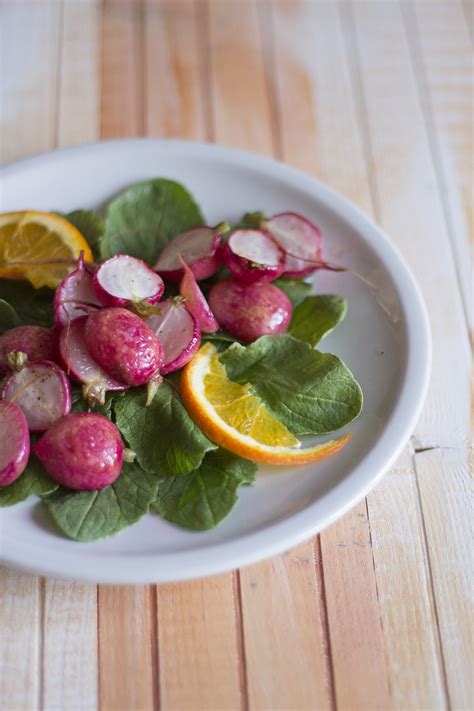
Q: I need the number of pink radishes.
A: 14